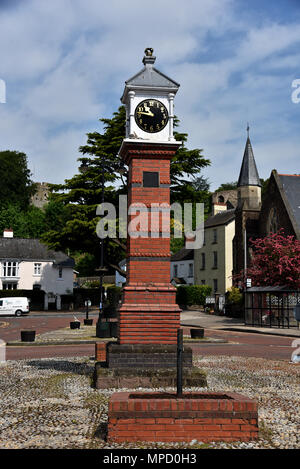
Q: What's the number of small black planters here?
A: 4